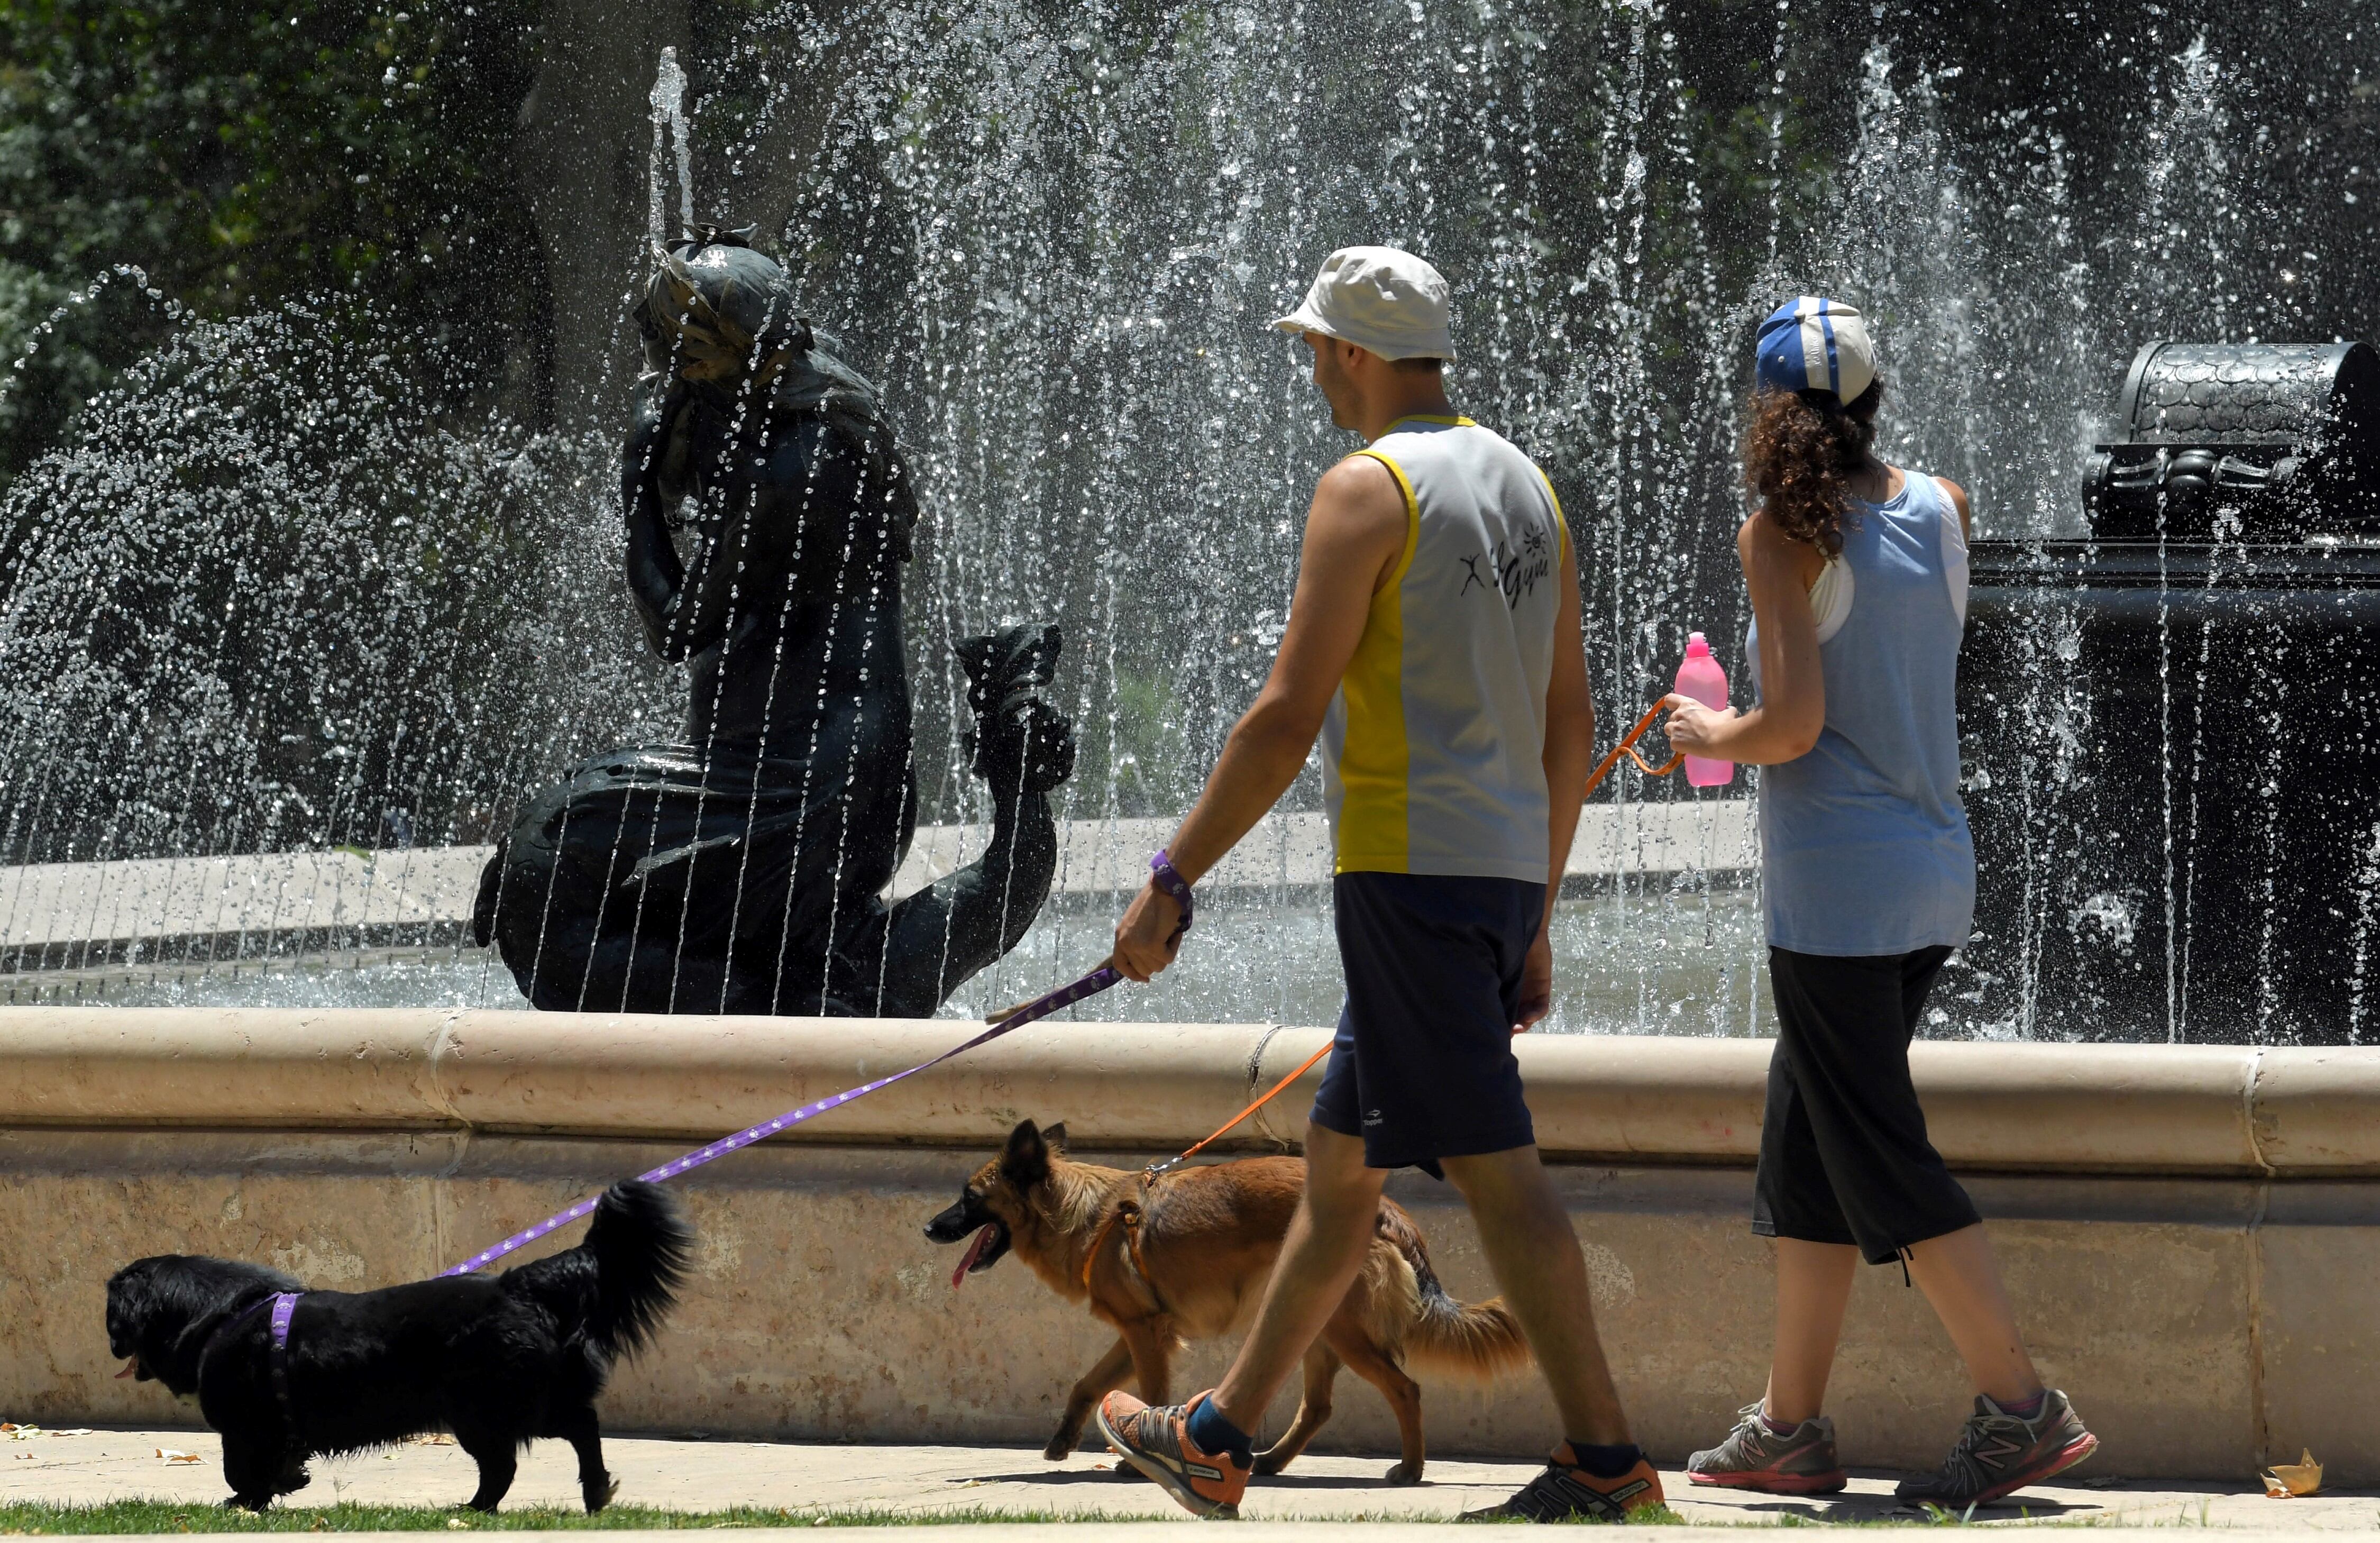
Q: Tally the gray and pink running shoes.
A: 2